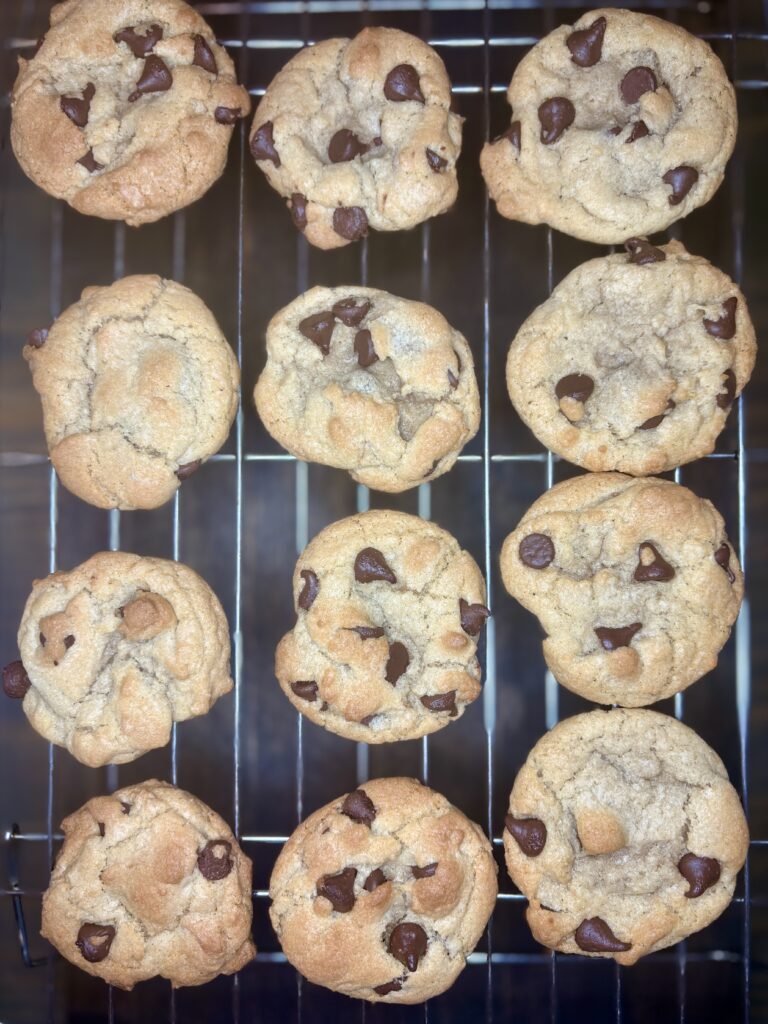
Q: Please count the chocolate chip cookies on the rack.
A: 12